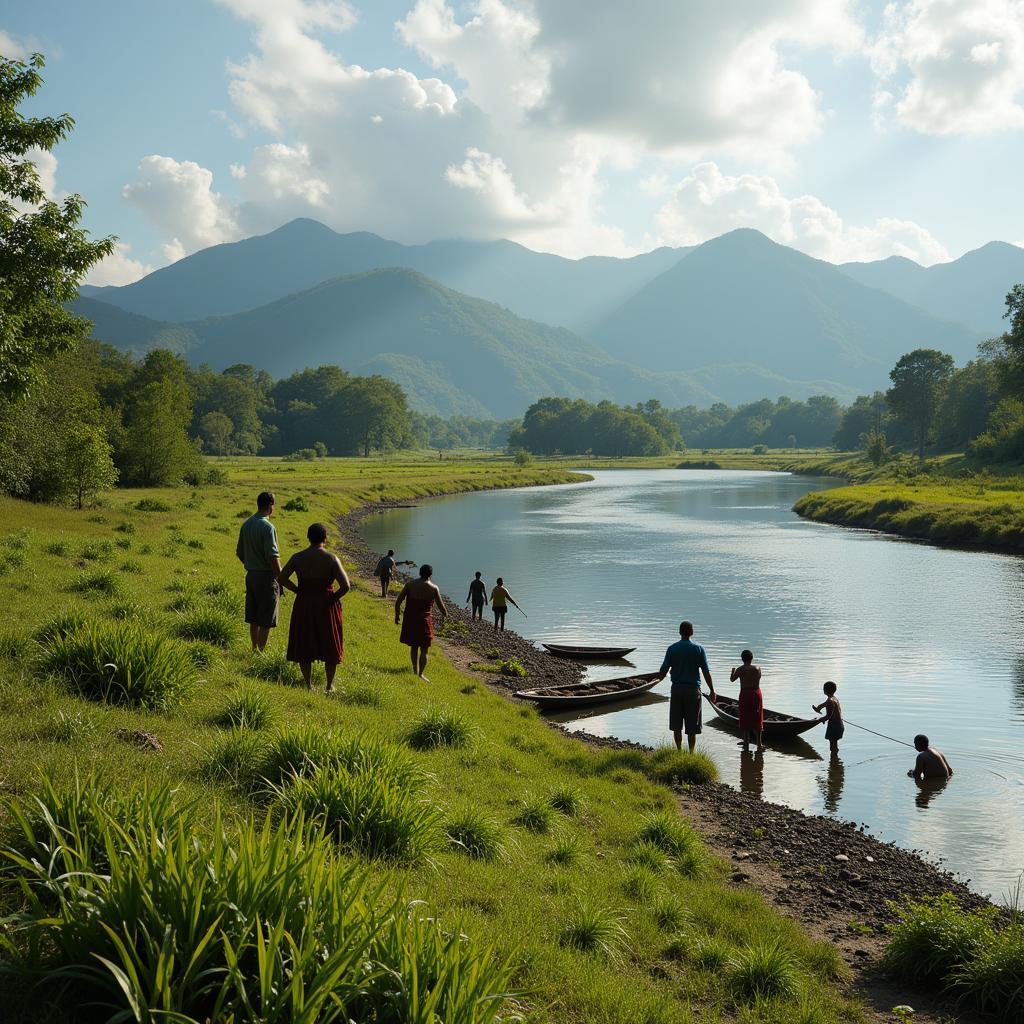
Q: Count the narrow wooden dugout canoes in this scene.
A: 3